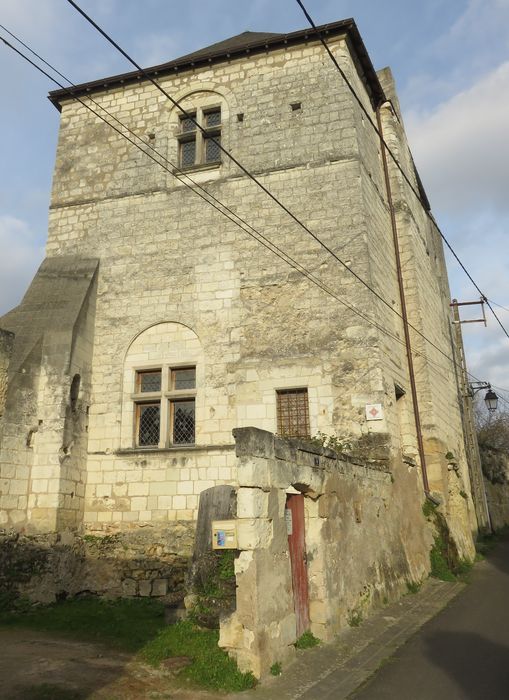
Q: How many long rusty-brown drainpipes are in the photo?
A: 1